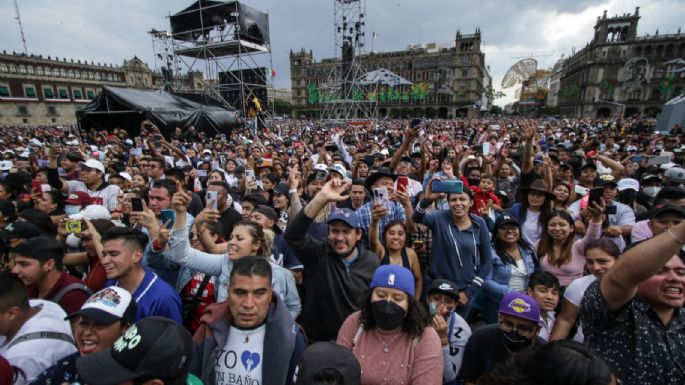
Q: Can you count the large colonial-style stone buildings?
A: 3